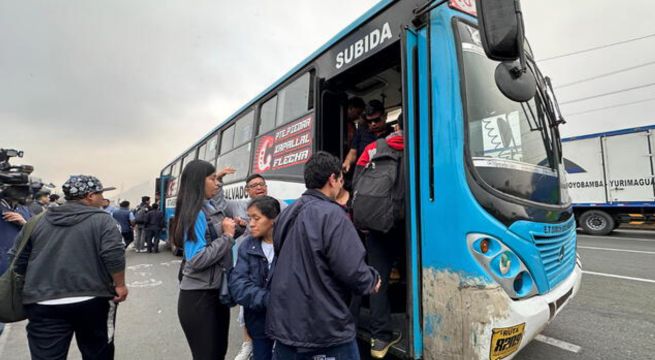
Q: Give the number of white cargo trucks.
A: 1